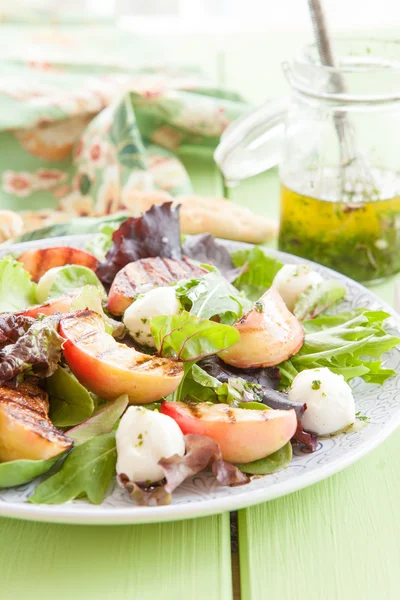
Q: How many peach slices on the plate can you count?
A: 7